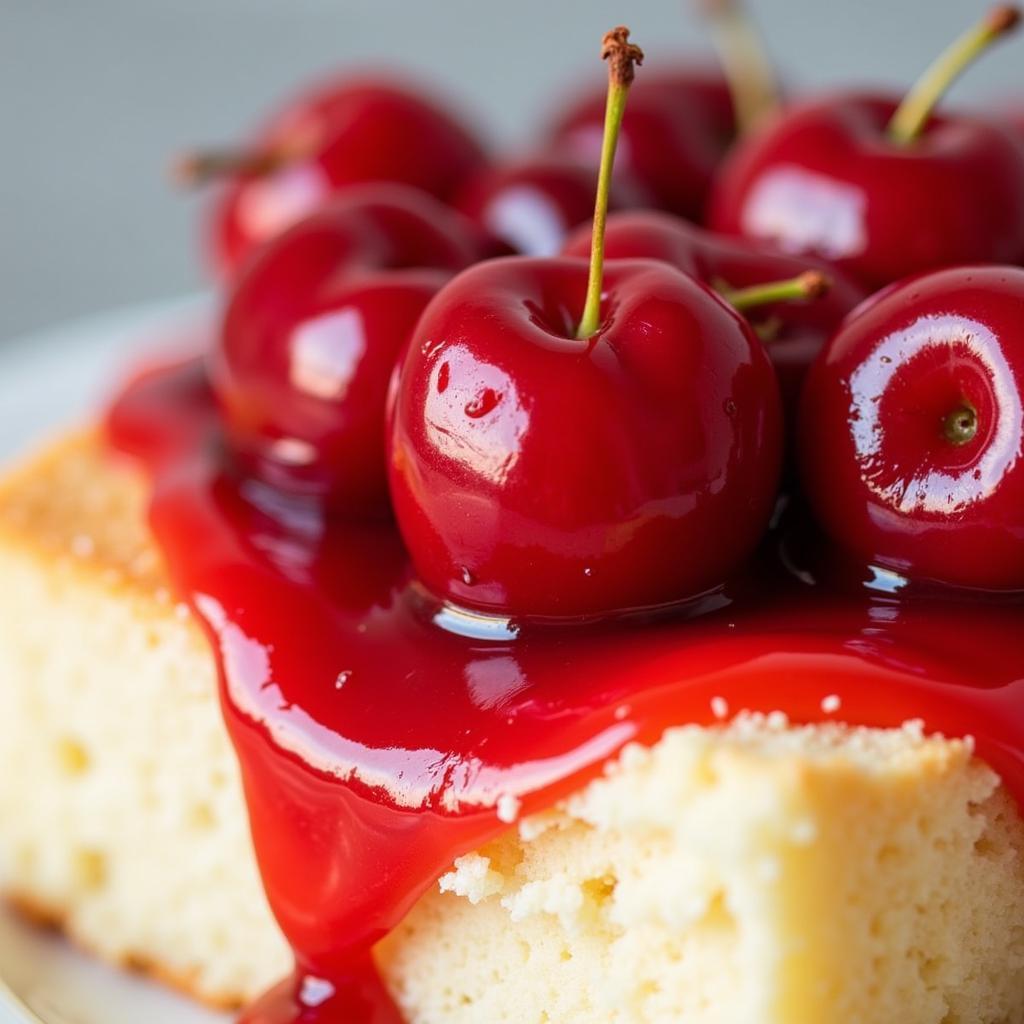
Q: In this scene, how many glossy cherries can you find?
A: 8